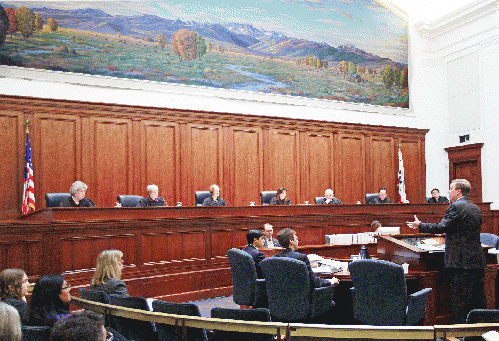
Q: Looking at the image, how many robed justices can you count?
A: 7